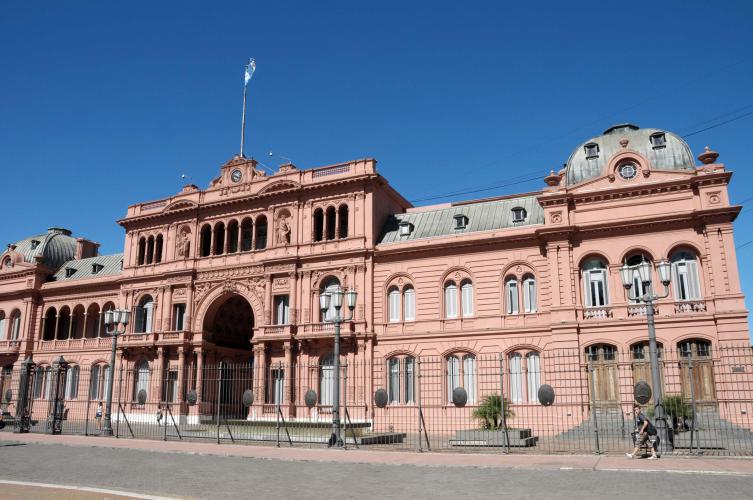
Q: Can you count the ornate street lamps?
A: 3